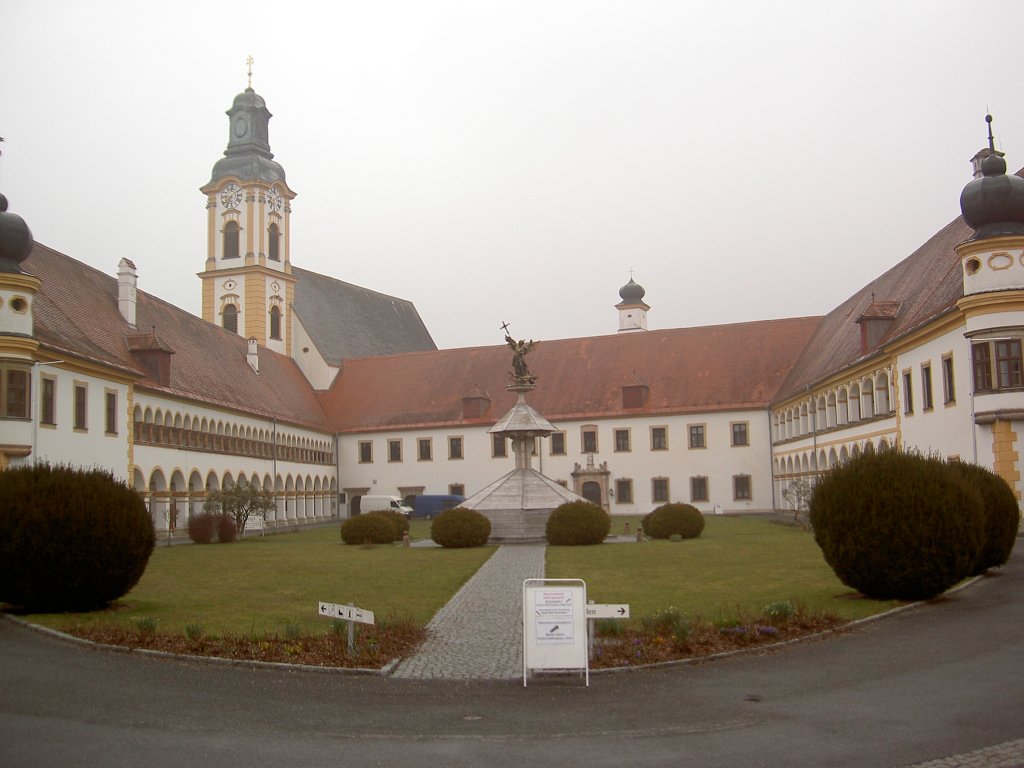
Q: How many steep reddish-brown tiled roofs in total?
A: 3